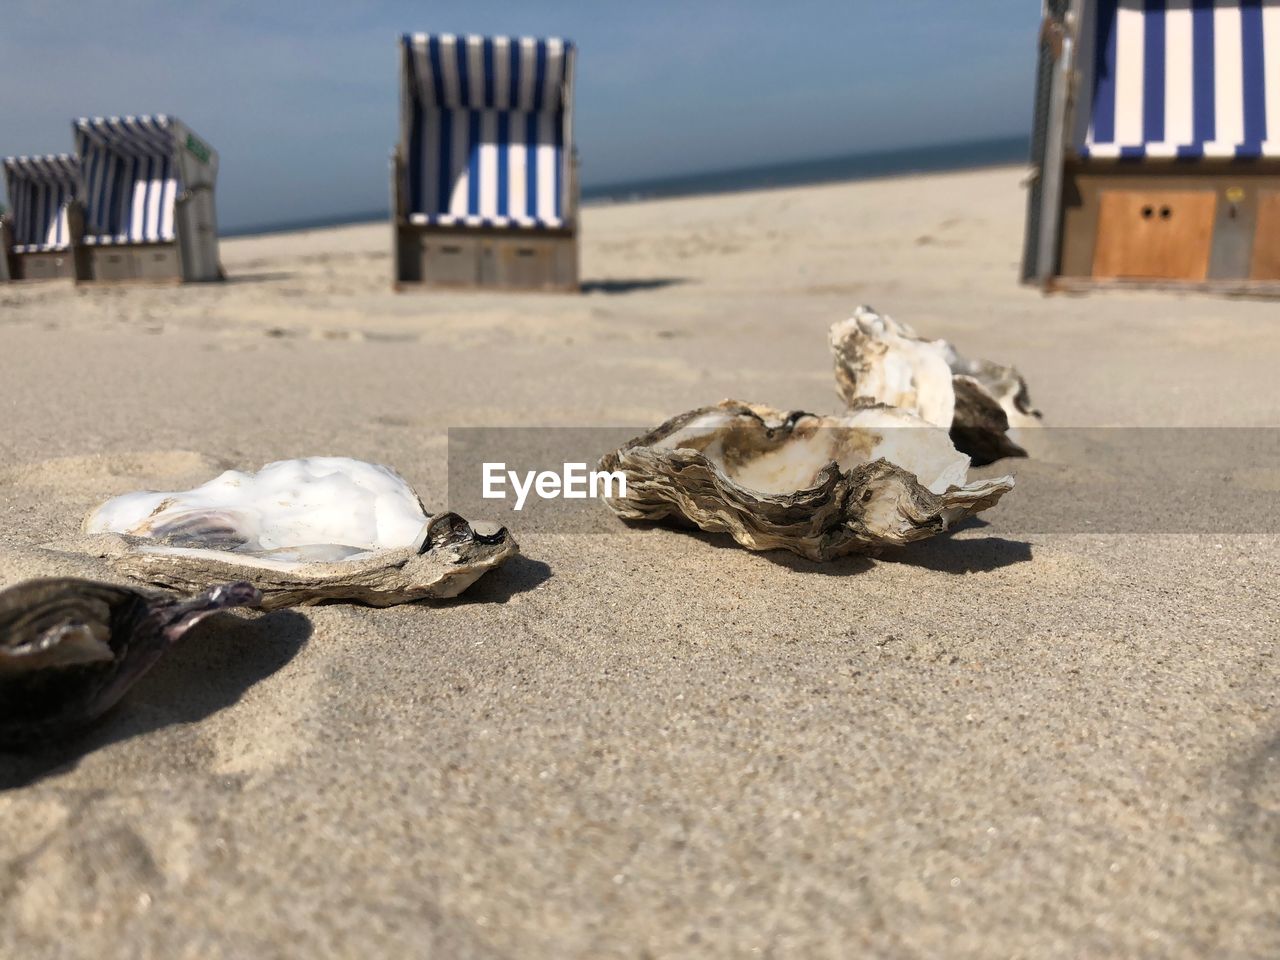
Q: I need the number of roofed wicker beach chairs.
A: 4